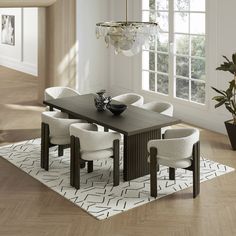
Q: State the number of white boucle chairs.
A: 6